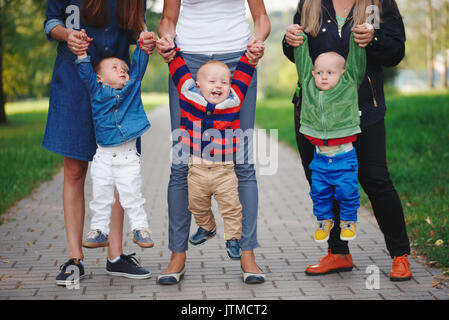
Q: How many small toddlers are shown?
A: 3